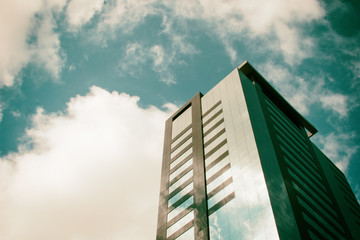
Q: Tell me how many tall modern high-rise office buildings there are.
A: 1